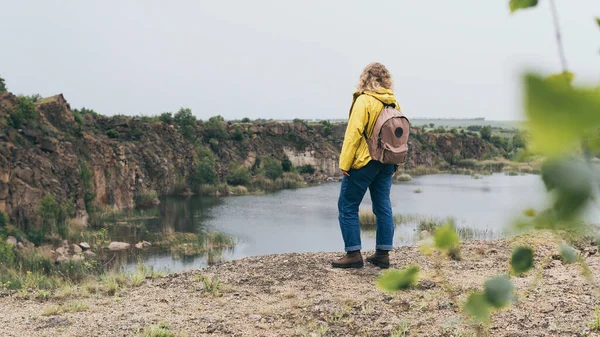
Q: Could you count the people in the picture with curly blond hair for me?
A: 1